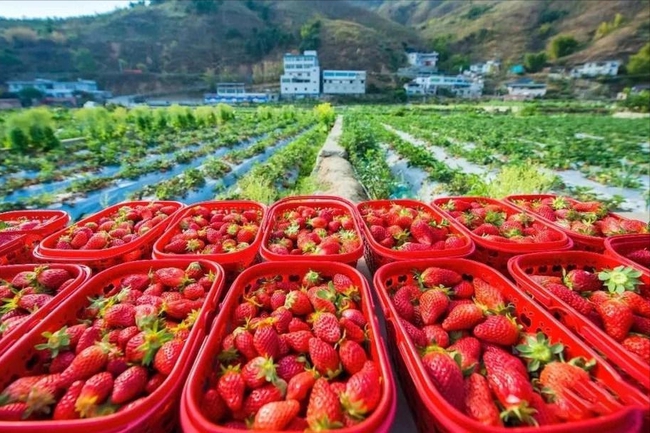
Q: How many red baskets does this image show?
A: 14